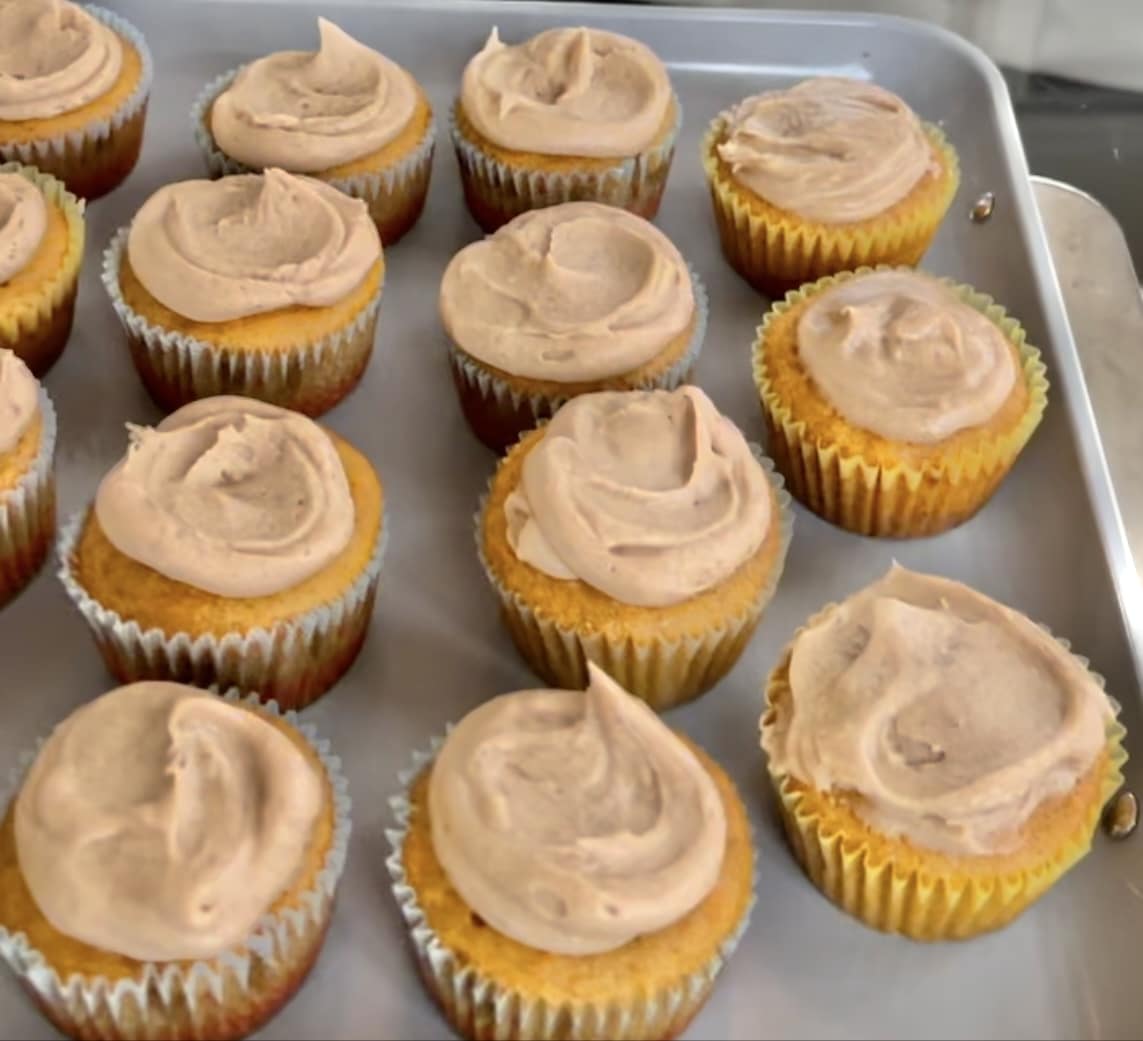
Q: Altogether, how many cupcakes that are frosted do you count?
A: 14